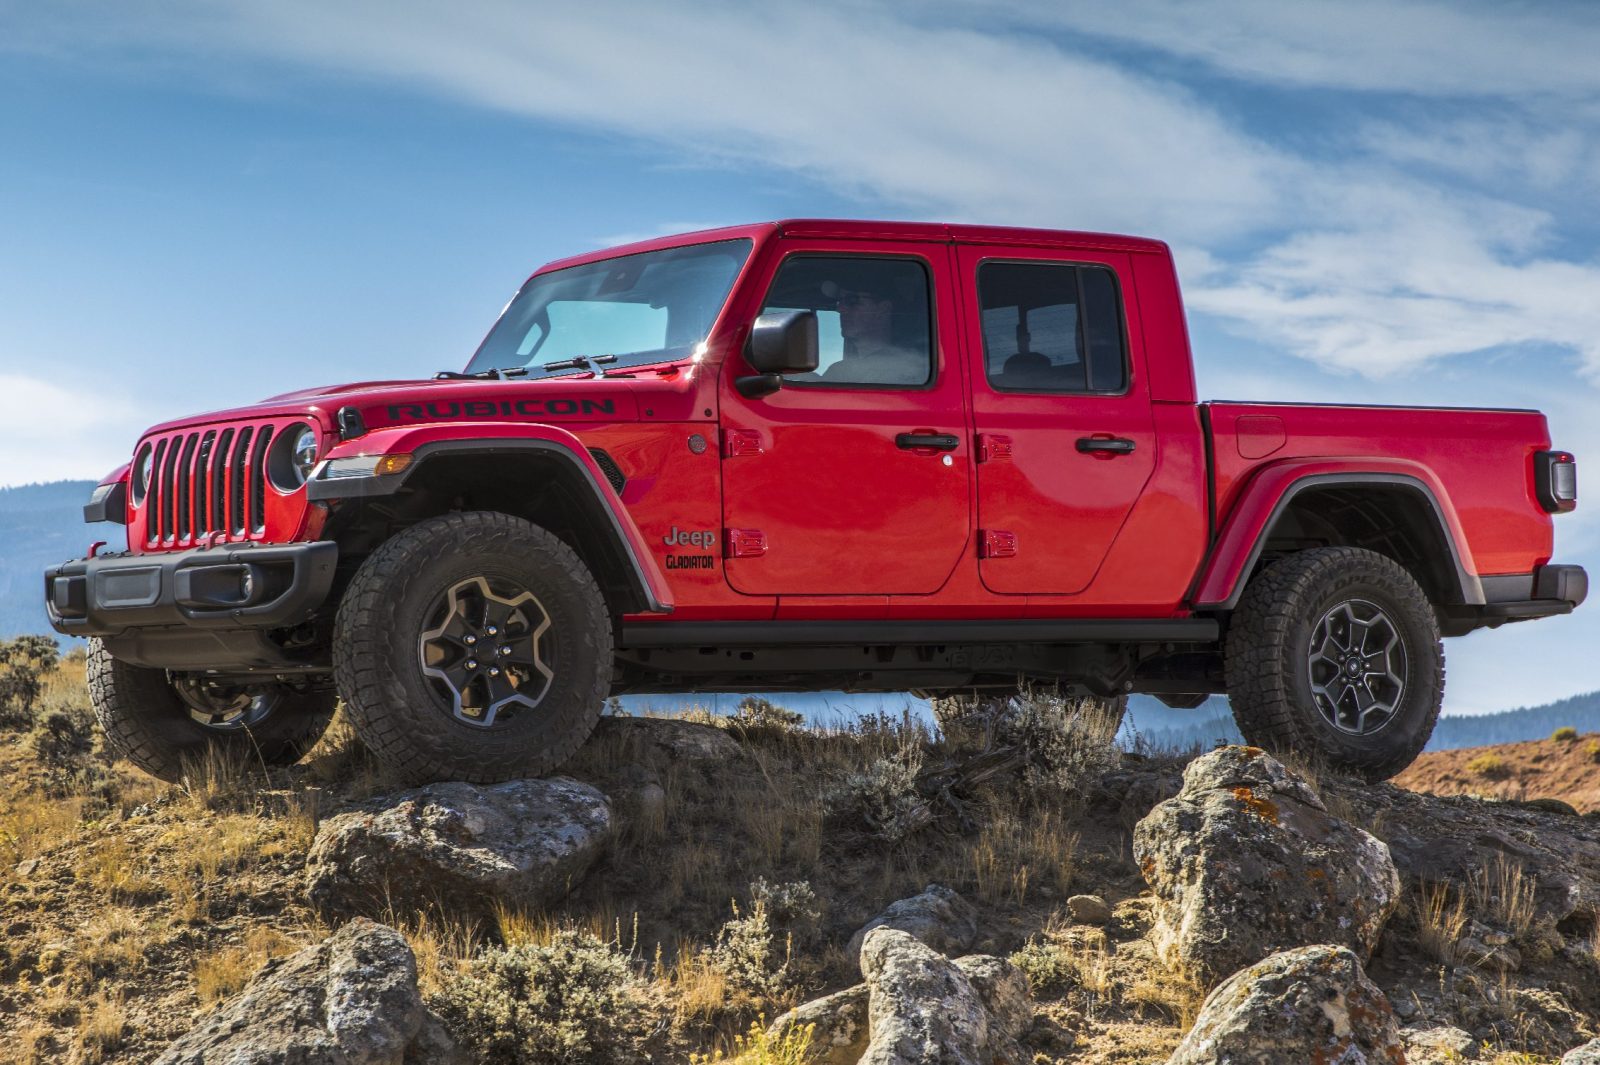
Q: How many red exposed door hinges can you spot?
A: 4